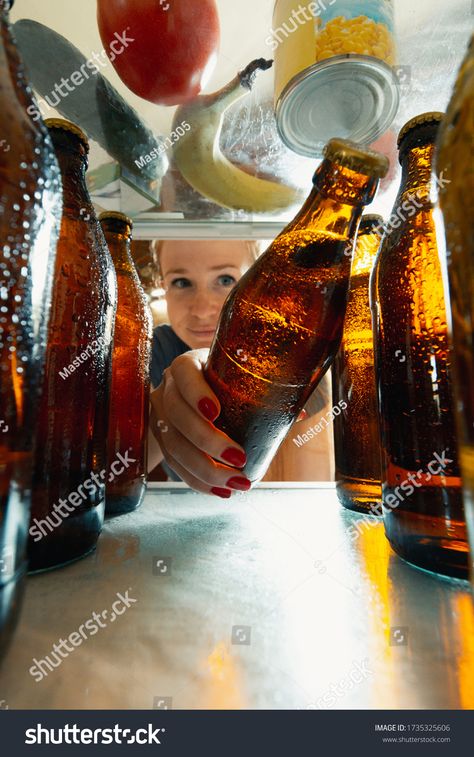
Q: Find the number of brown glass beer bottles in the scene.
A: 7